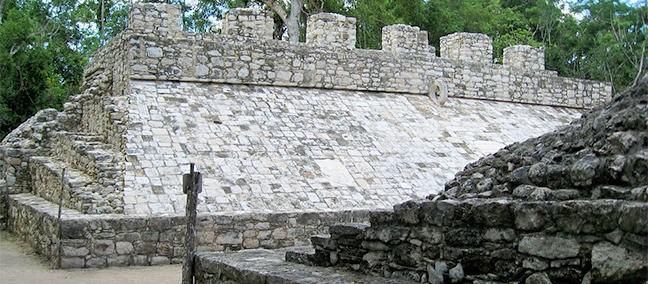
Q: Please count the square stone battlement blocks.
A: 6